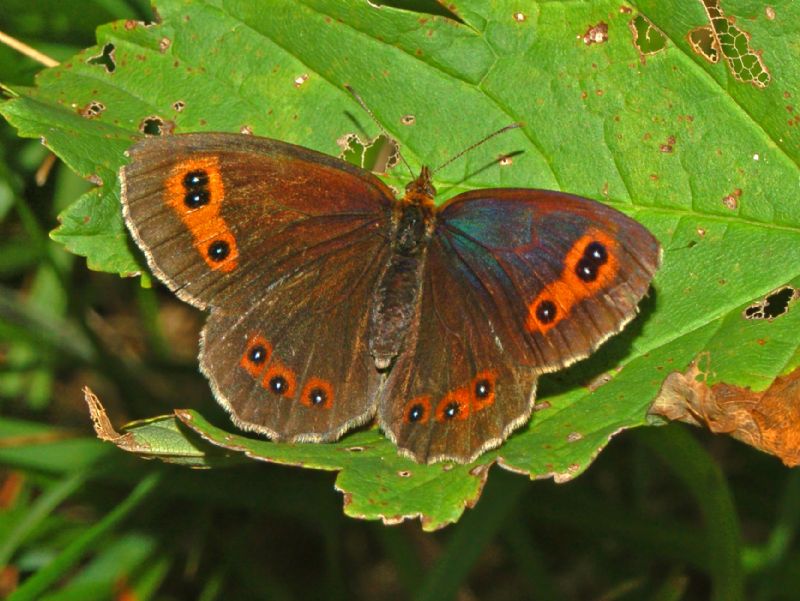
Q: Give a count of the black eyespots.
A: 12